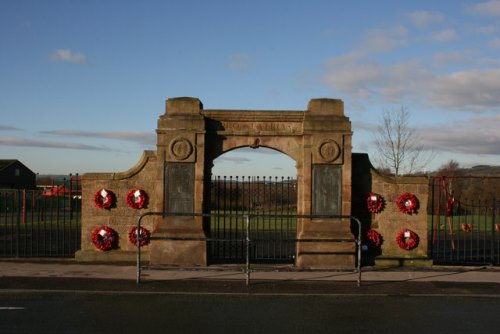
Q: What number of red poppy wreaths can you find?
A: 8